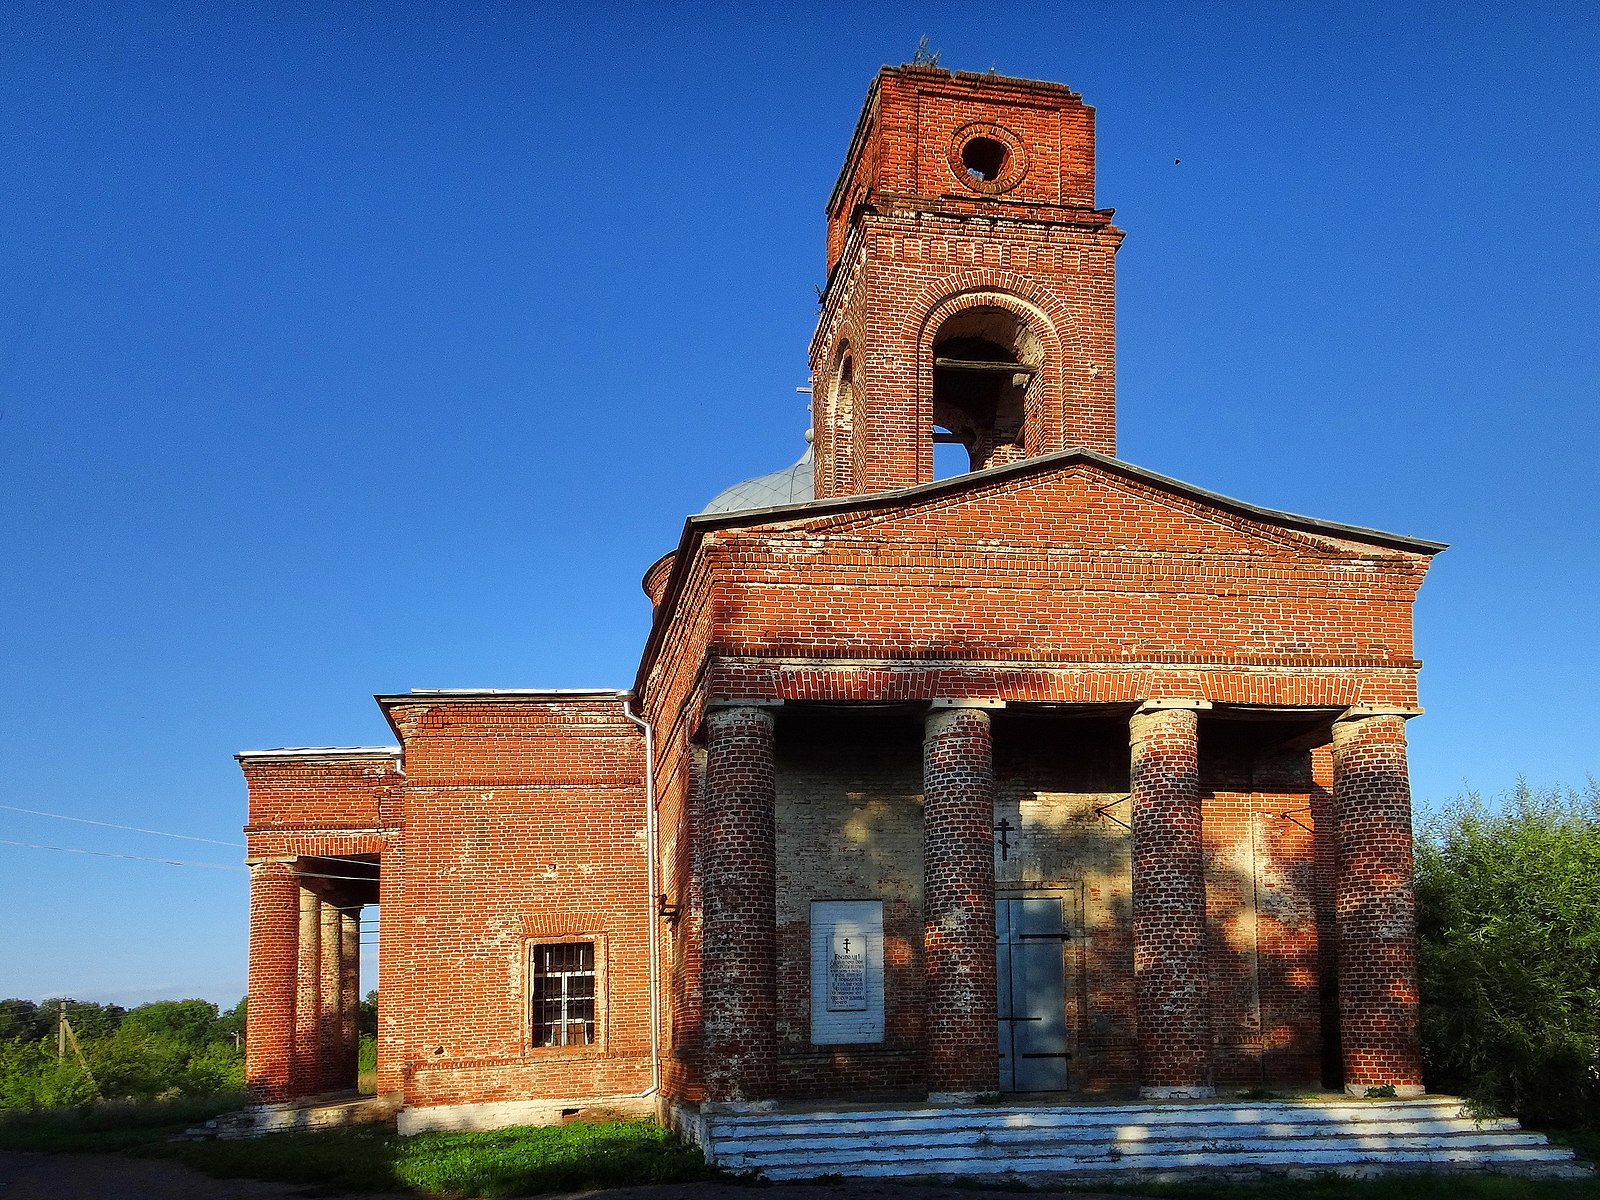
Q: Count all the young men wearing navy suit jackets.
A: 0